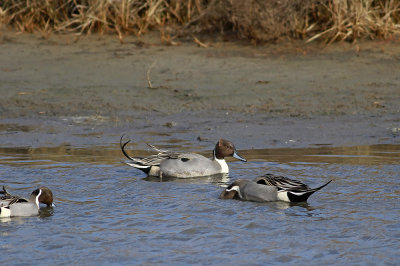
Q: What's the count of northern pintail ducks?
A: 3